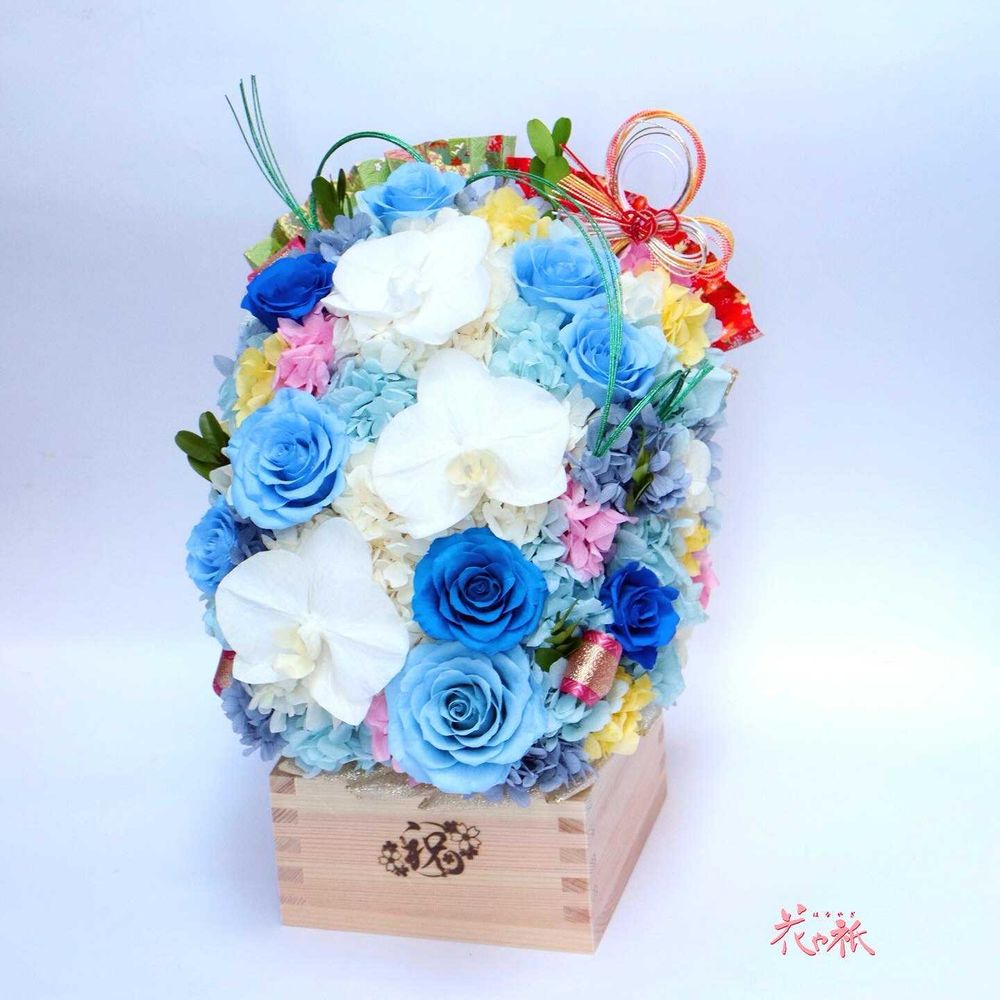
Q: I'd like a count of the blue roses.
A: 9